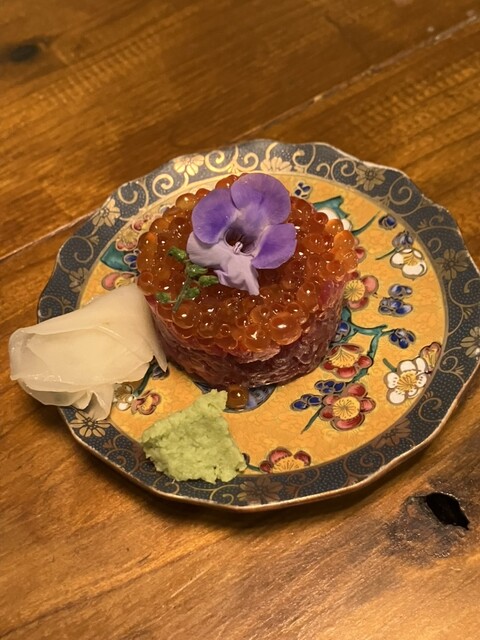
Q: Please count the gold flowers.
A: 10